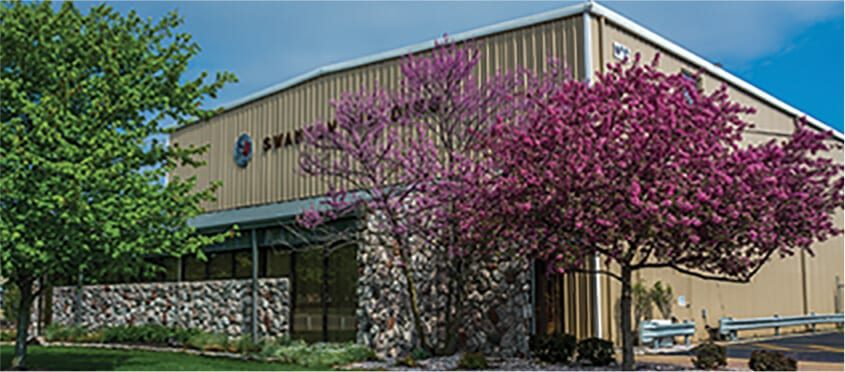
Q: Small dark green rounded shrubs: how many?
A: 4